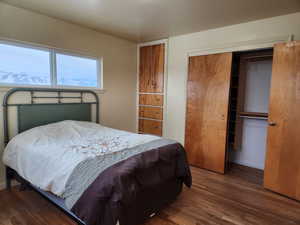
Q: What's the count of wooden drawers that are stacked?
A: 3